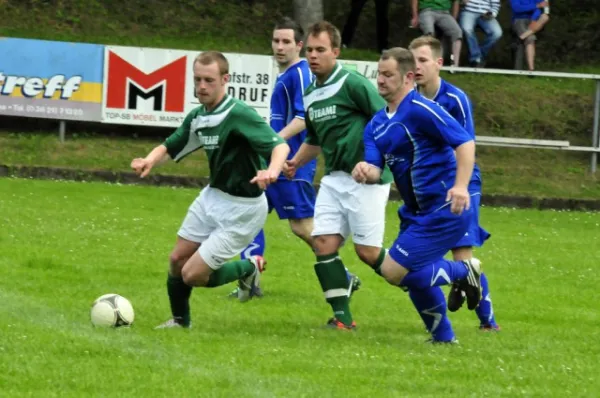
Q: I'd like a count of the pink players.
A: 0